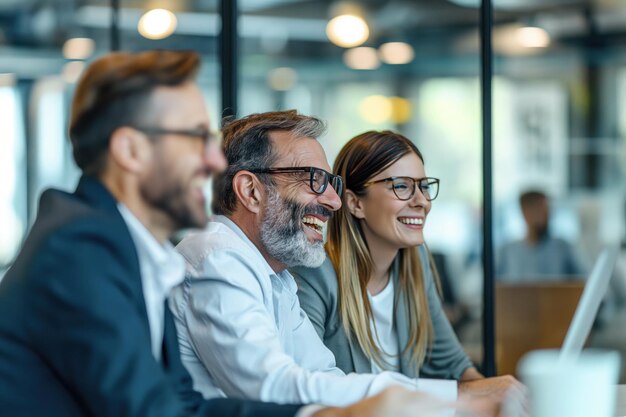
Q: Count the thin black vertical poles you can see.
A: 3